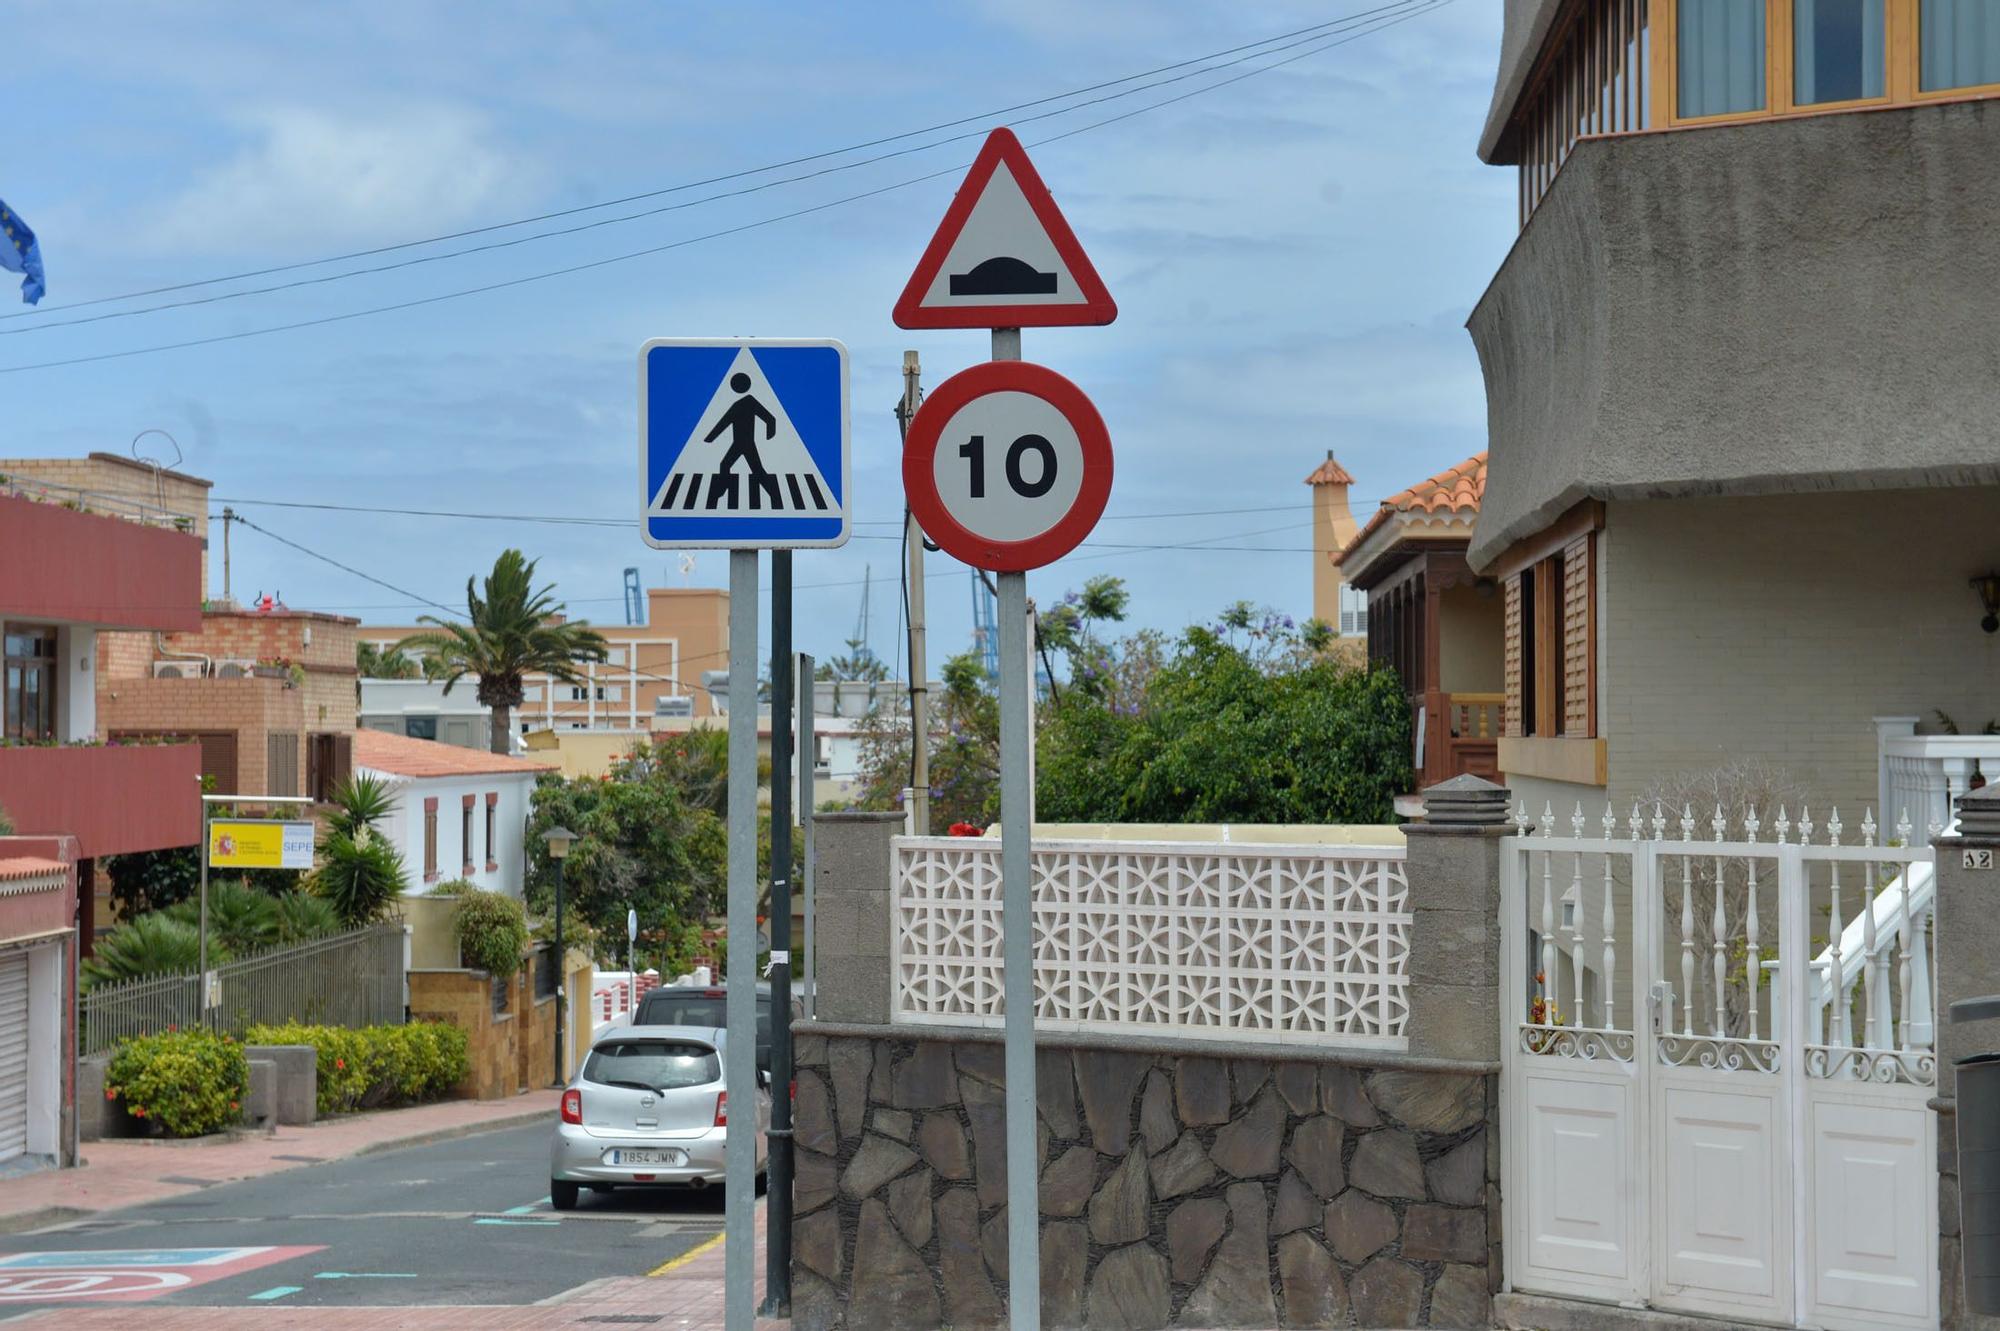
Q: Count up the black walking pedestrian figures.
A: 1